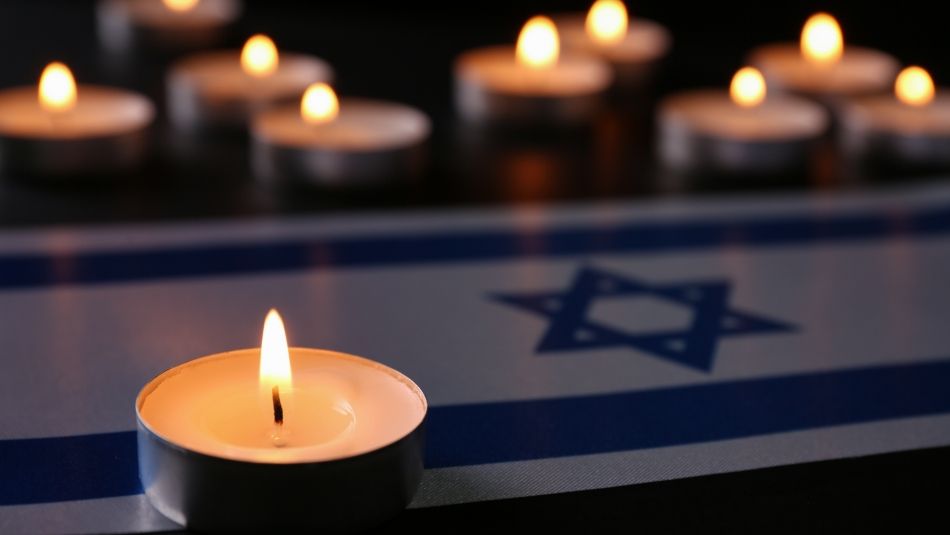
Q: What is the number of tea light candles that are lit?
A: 10